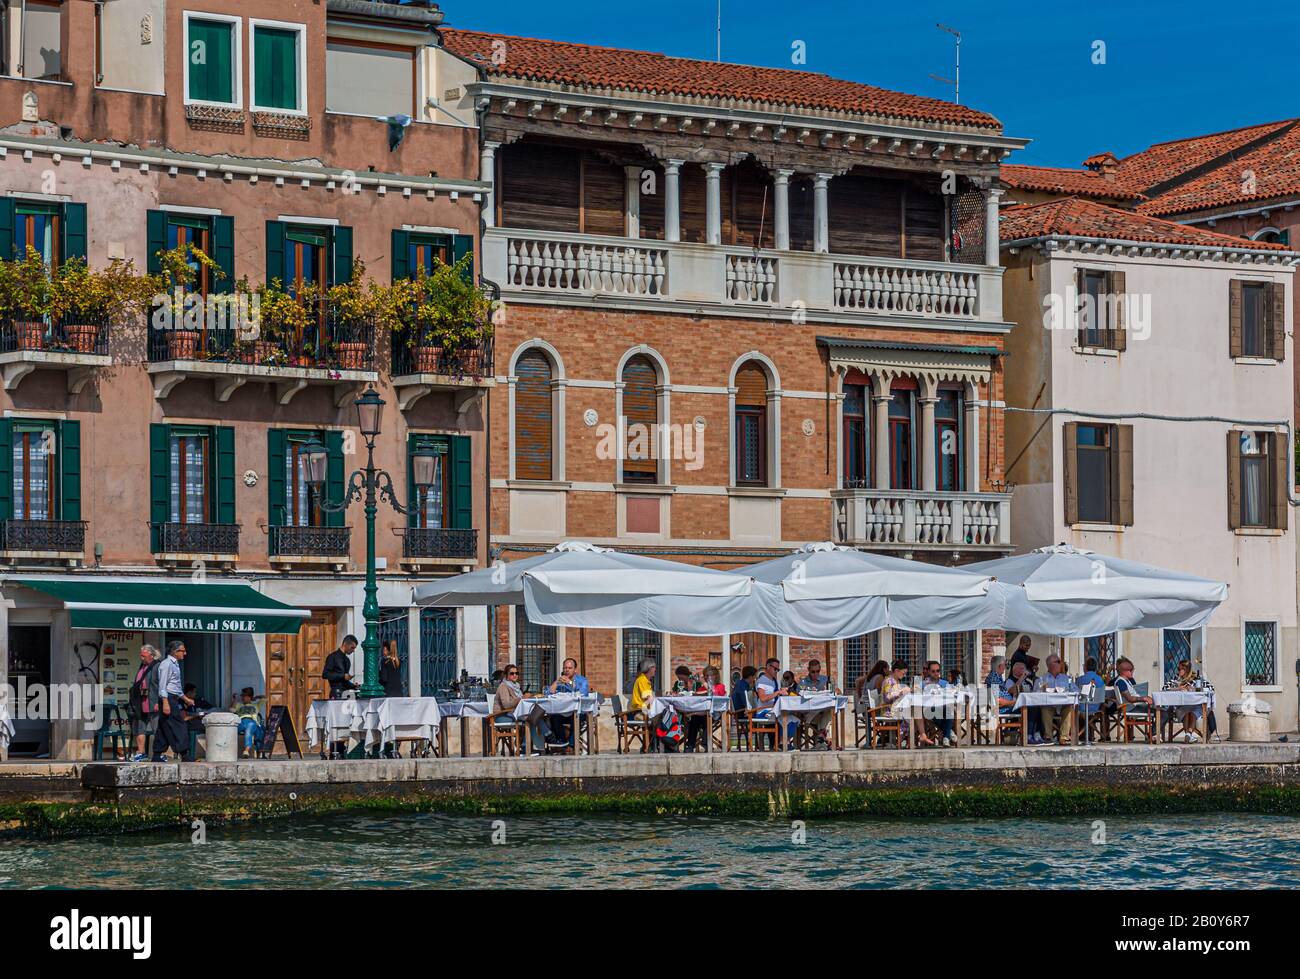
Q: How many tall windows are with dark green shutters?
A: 8